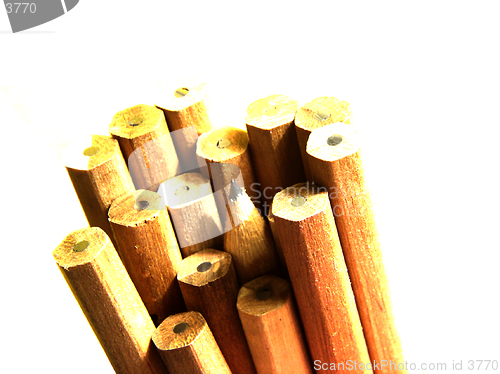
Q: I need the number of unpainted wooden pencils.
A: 15